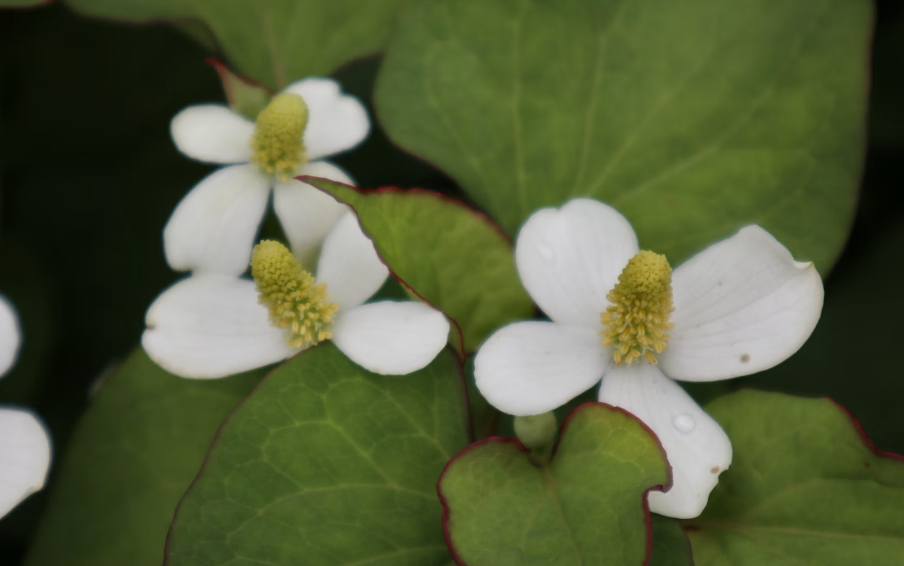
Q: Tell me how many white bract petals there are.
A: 13